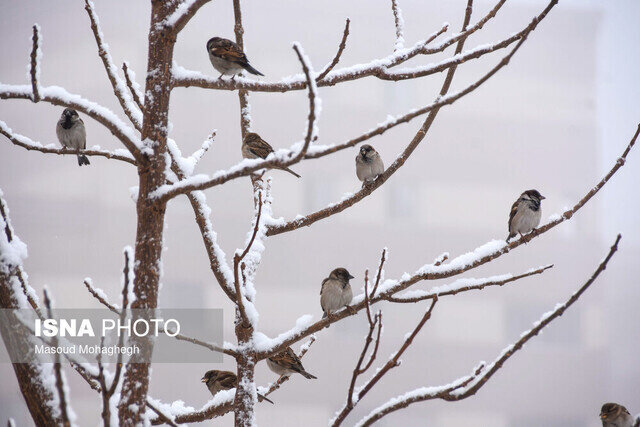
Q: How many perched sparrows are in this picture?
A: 9